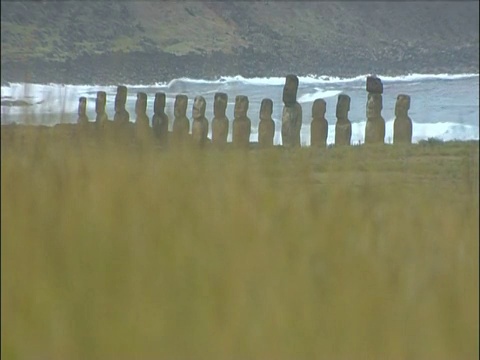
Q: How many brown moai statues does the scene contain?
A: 15